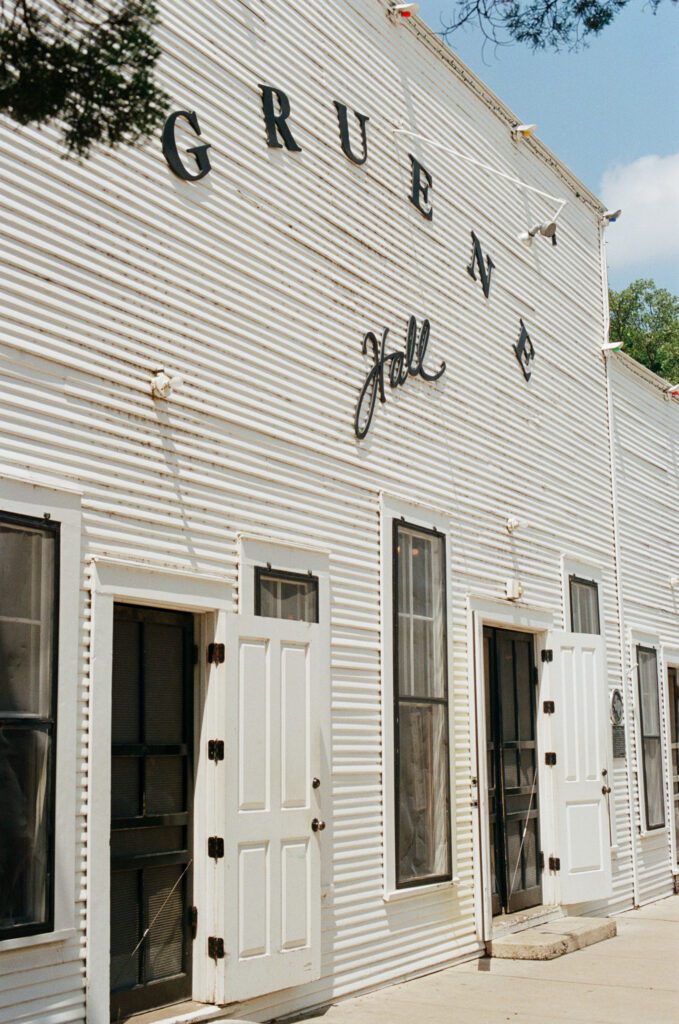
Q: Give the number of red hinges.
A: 0